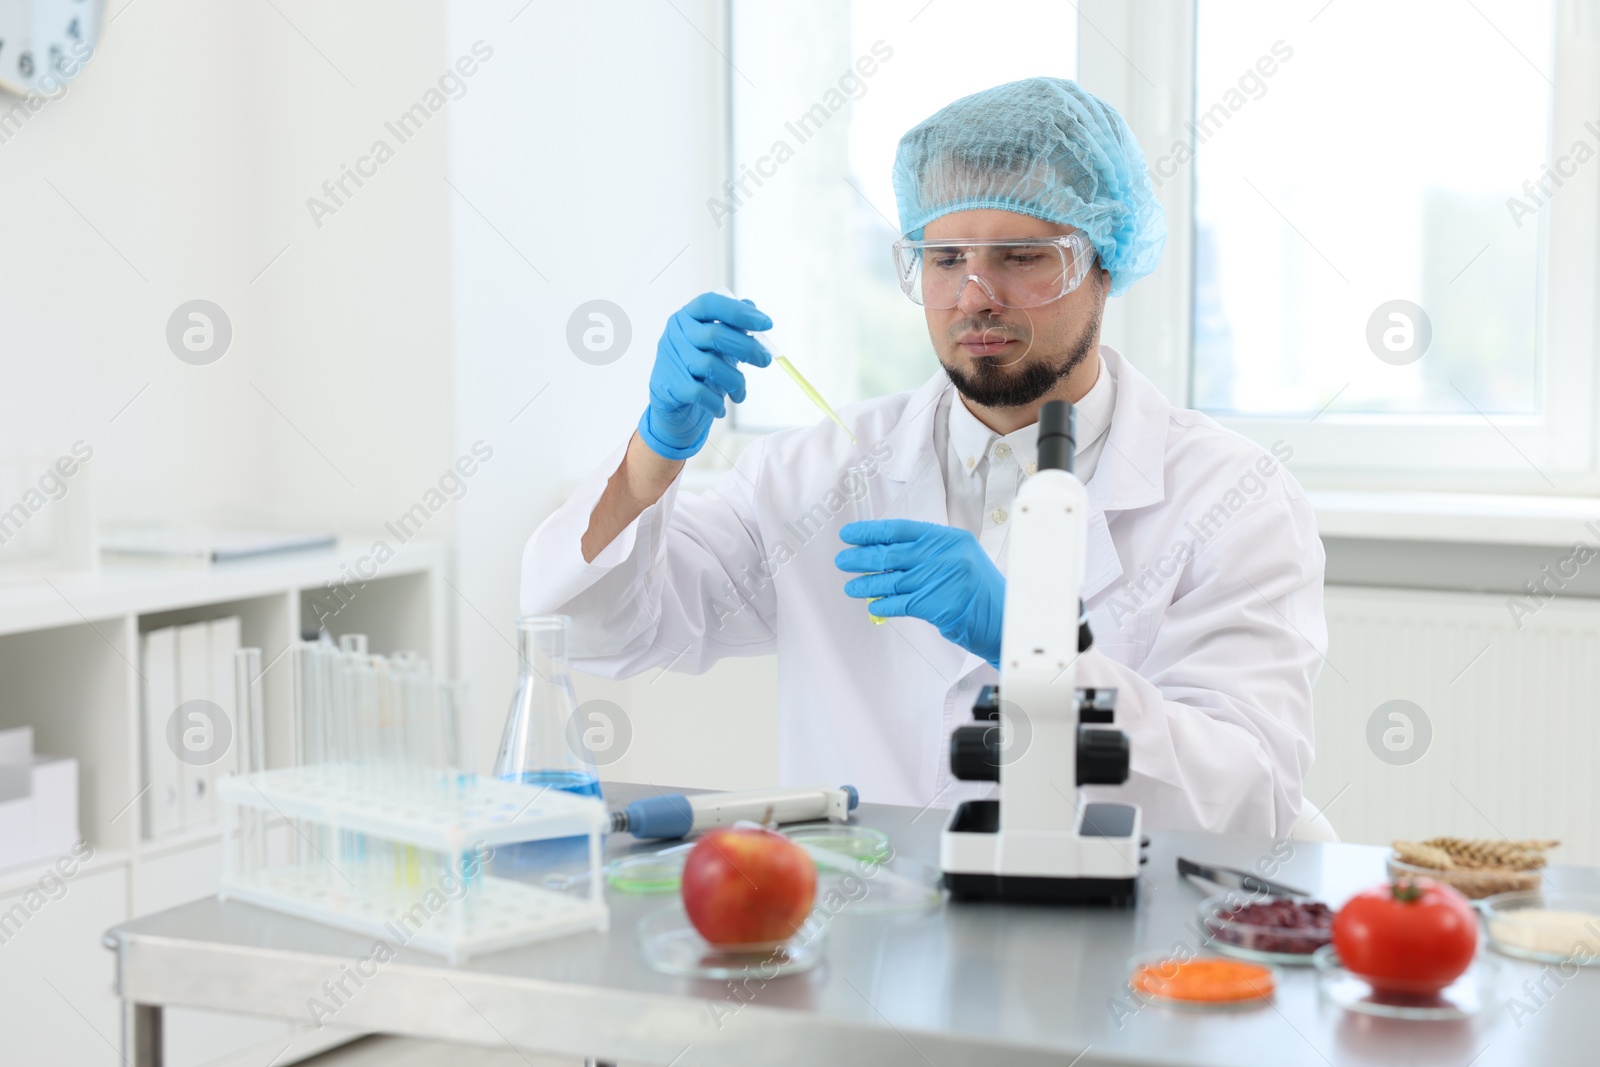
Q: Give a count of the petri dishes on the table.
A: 9